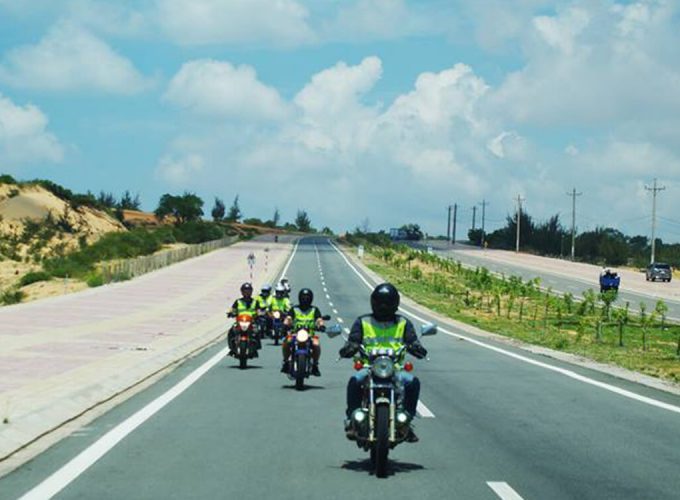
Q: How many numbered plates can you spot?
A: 0